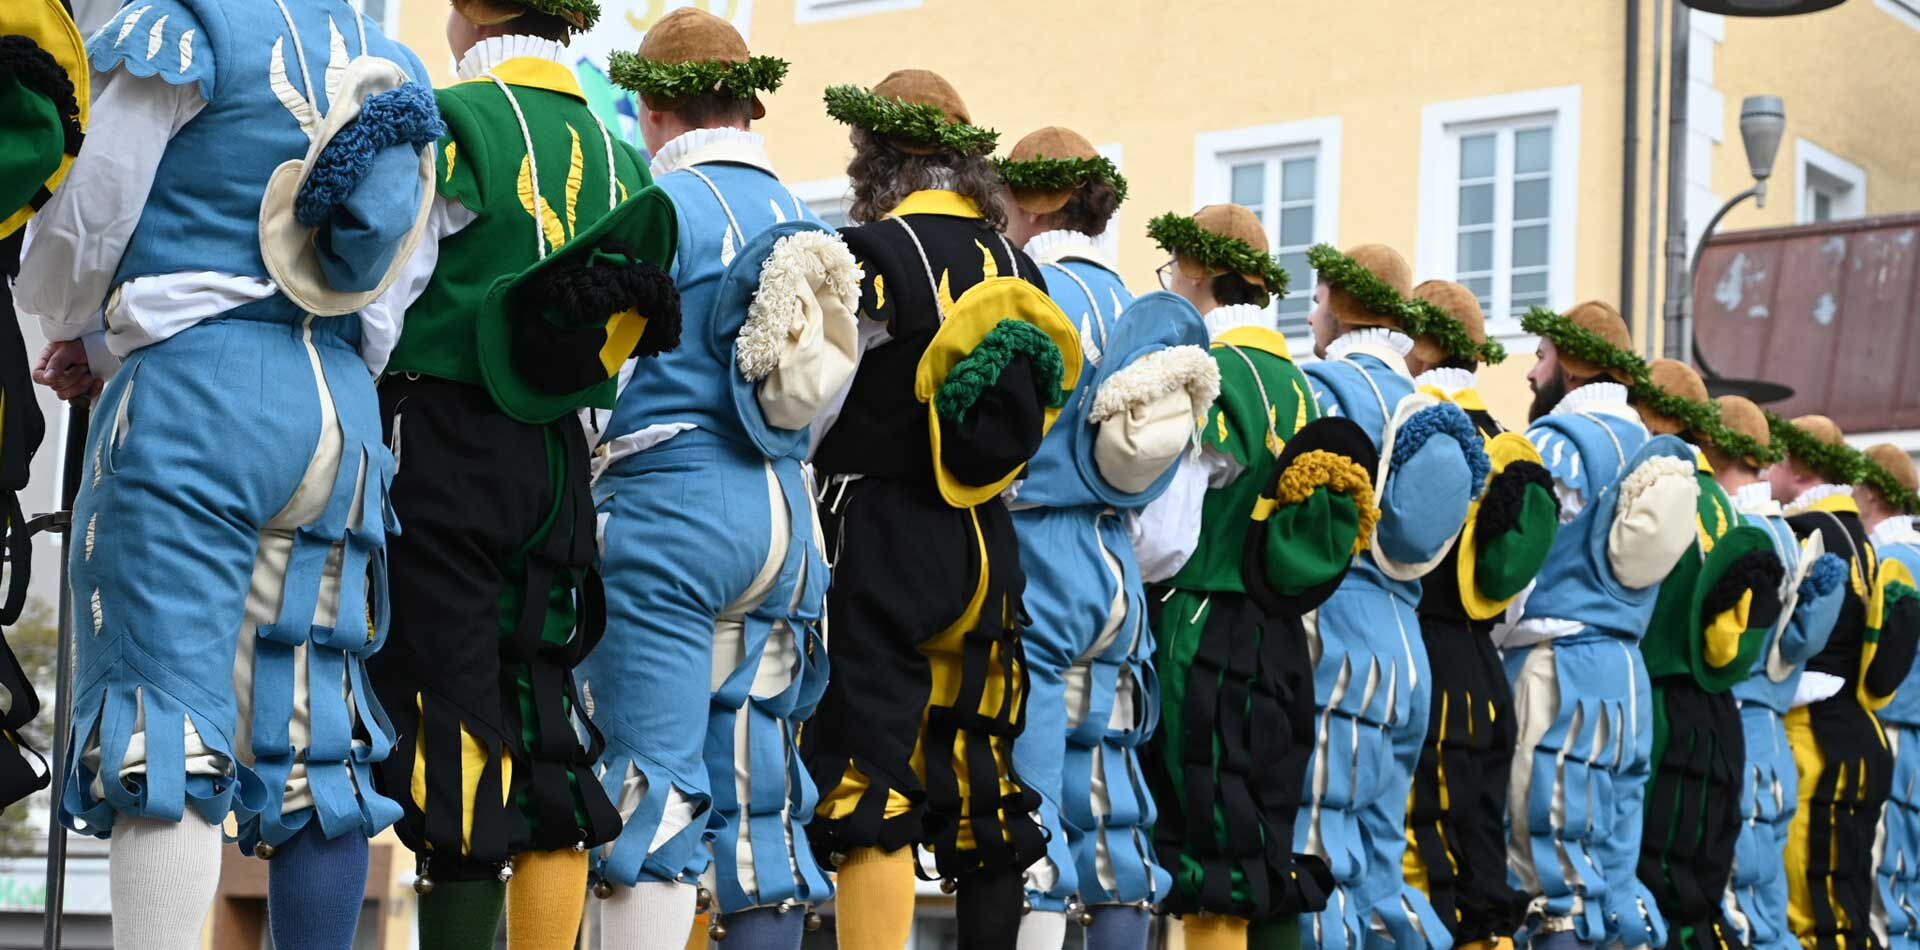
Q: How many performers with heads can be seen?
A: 12